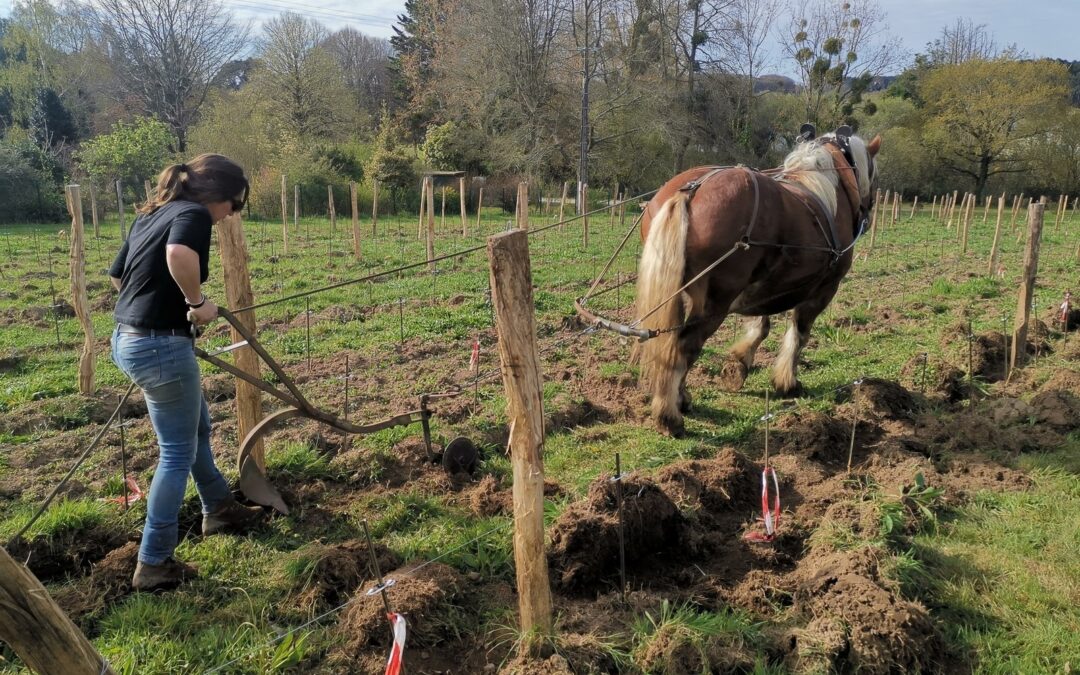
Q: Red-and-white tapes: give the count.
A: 5